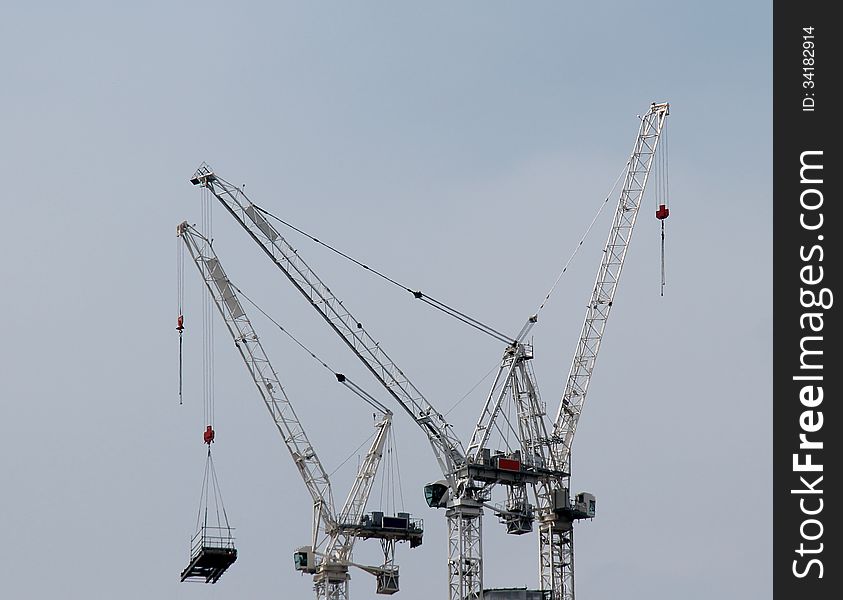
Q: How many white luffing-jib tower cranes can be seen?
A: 3